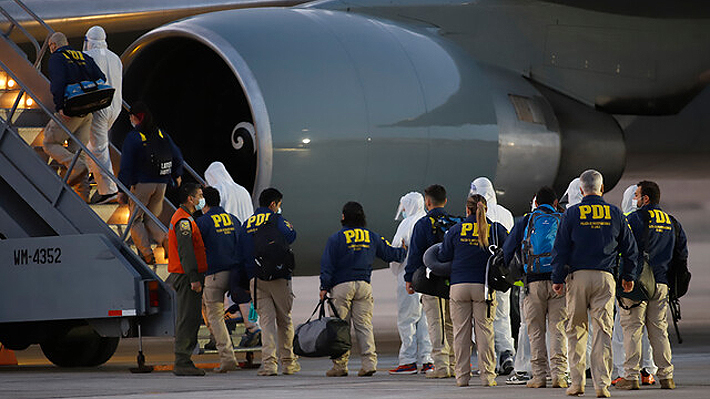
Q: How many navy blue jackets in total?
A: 10